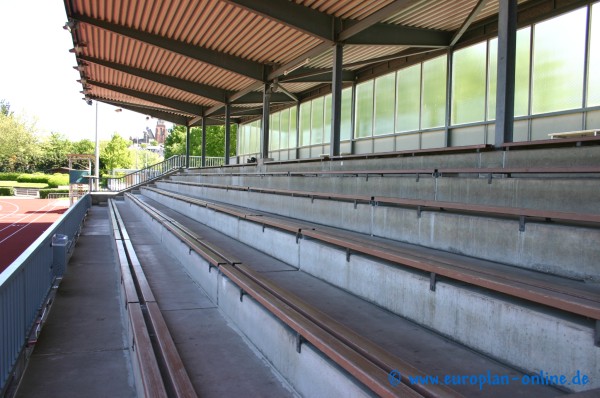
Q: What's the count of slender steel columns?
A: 6